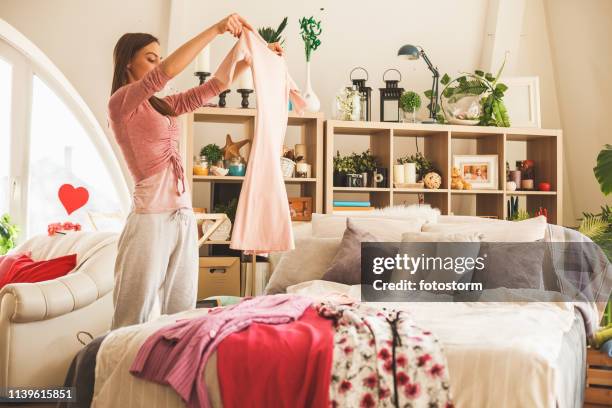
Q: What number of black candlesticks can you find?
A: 3